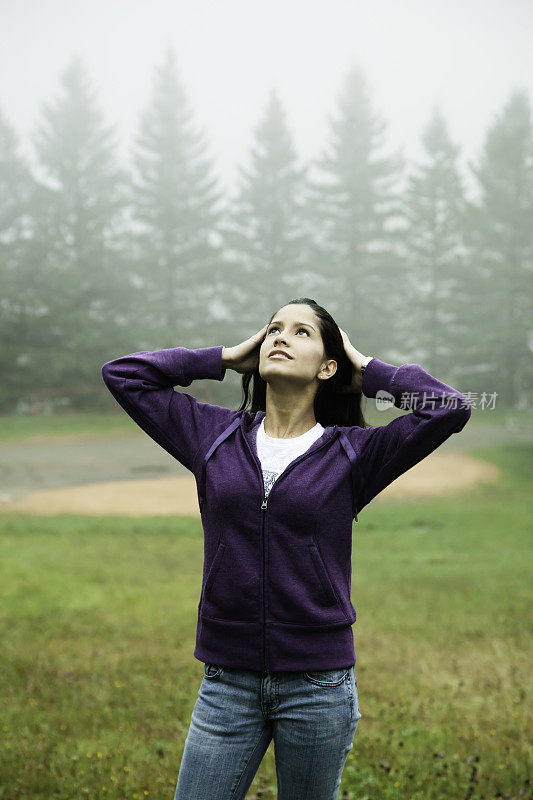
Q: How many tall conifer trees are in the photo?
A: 7